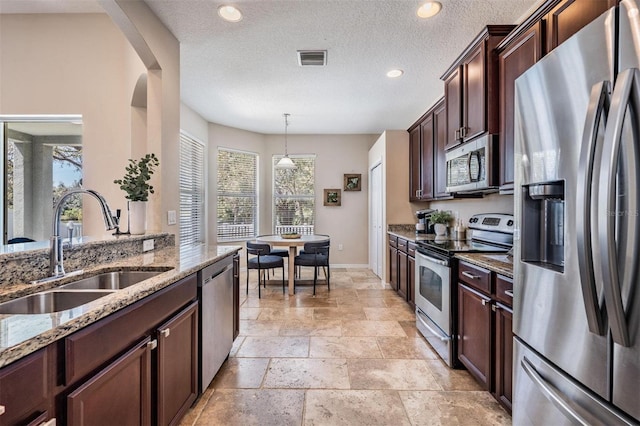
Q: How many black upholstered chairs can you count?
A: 4